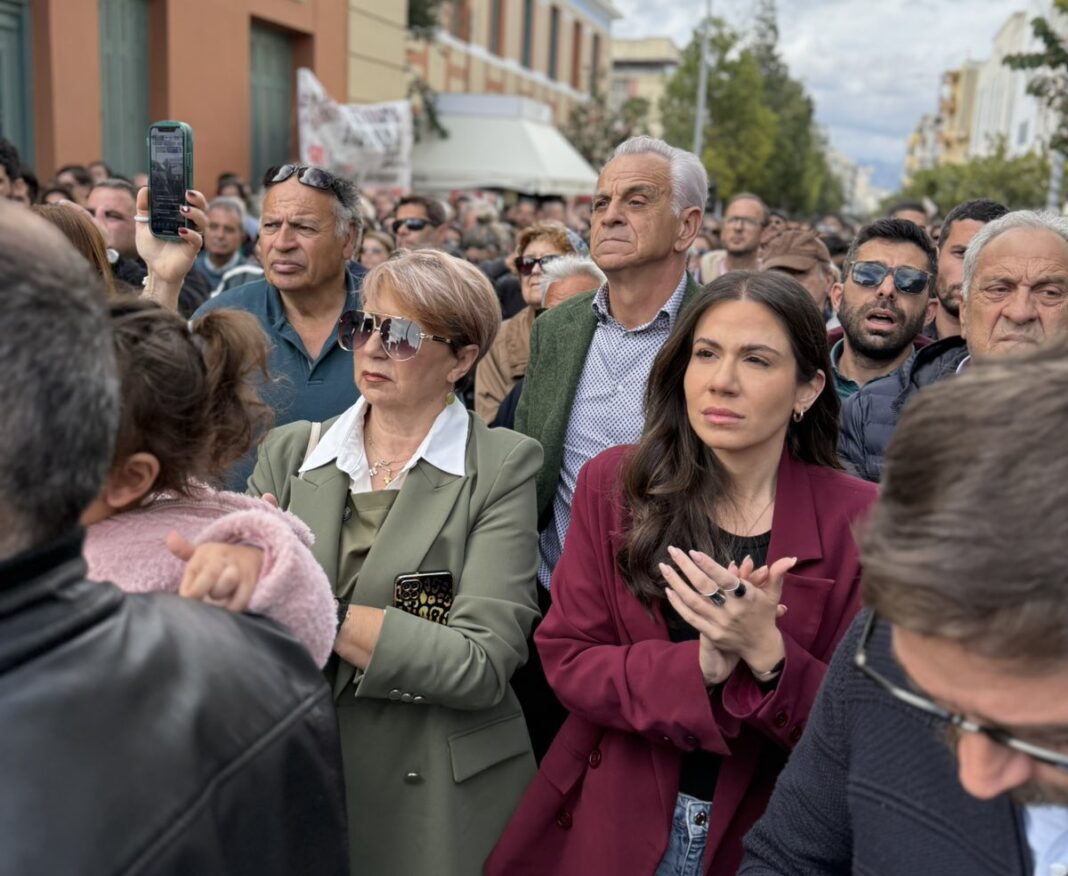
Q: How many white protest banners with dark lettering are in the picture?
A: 1